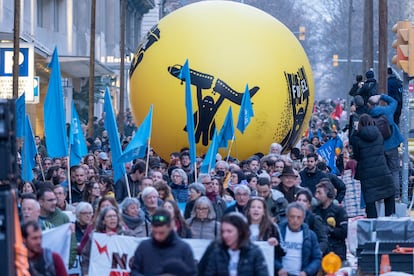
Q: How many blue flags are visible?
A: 11